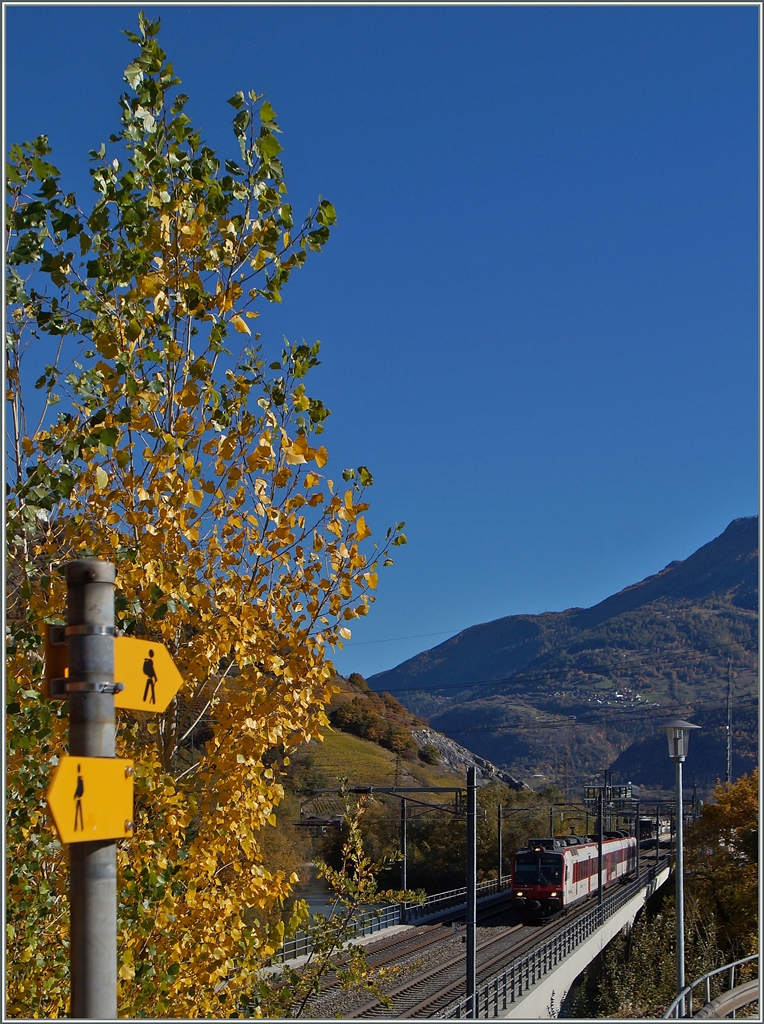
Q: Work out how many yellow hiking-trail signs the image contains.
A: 2